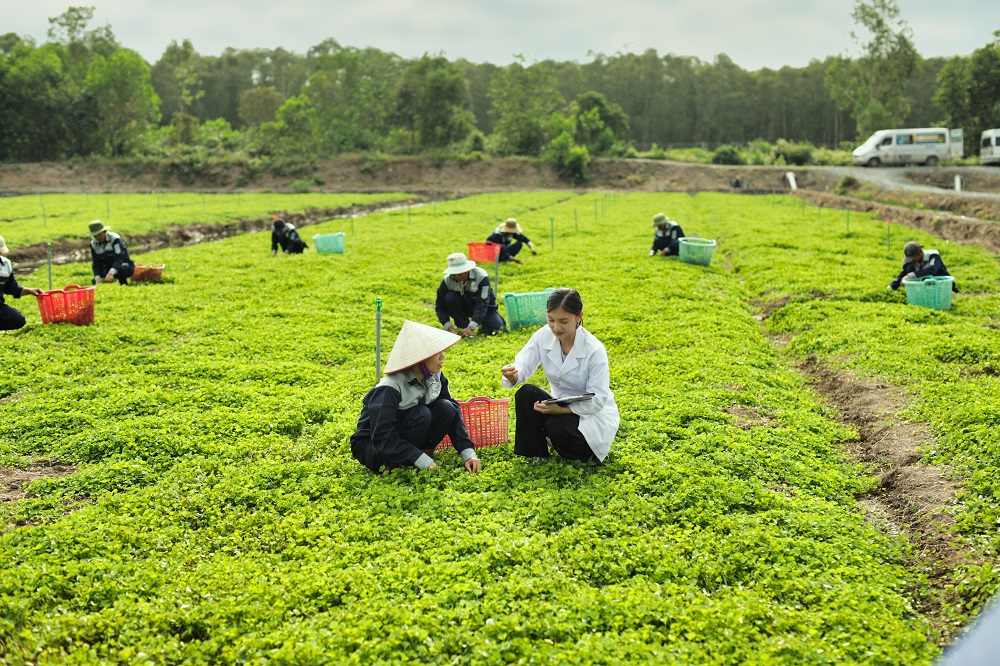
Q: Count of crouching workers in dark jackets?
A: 8